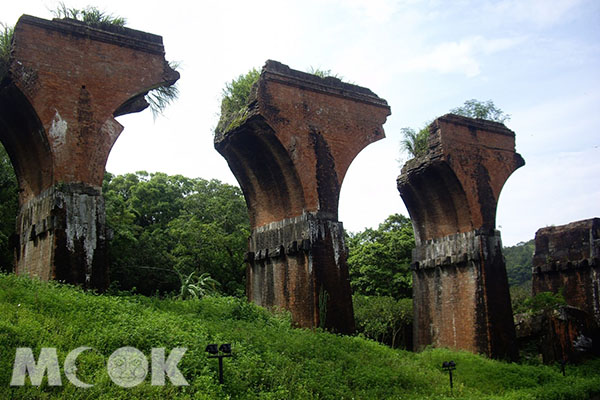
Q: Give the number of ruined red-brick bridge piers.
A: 4